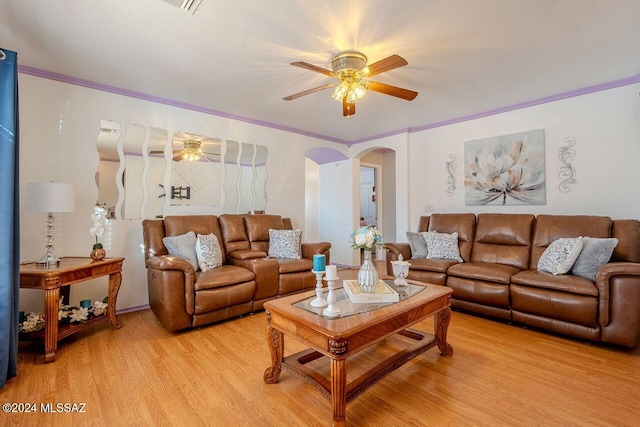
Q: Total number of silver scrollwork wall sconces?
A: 2